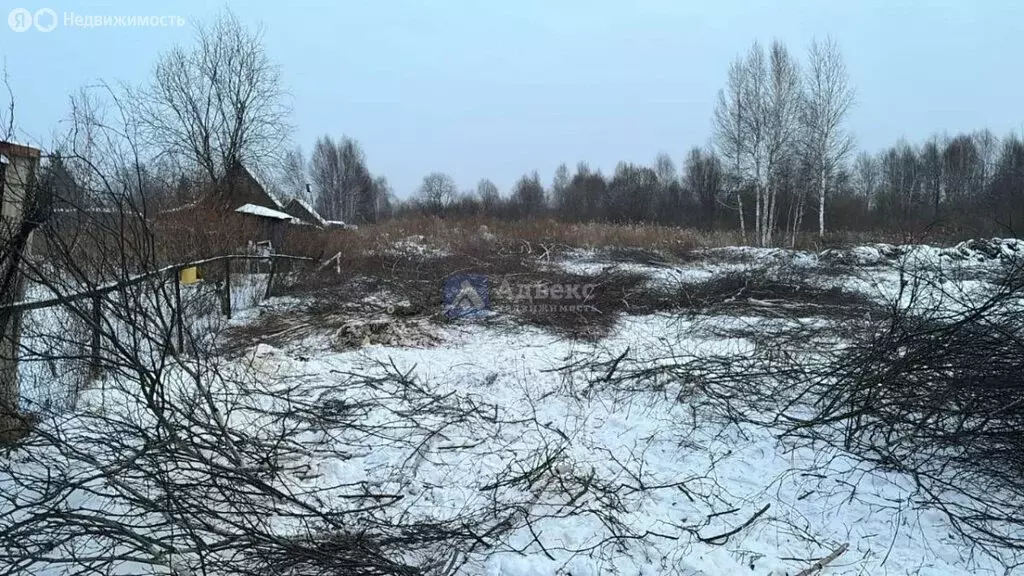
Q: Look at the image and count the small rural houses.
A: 2